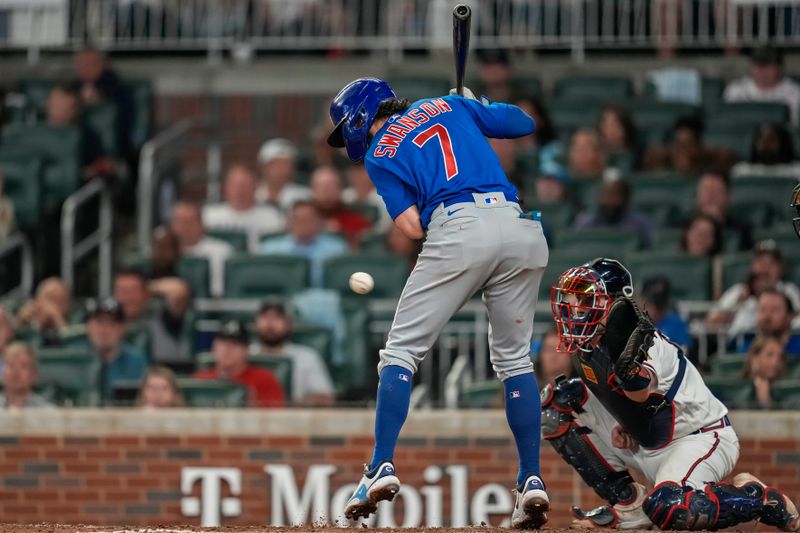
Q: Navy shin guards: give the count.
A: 2